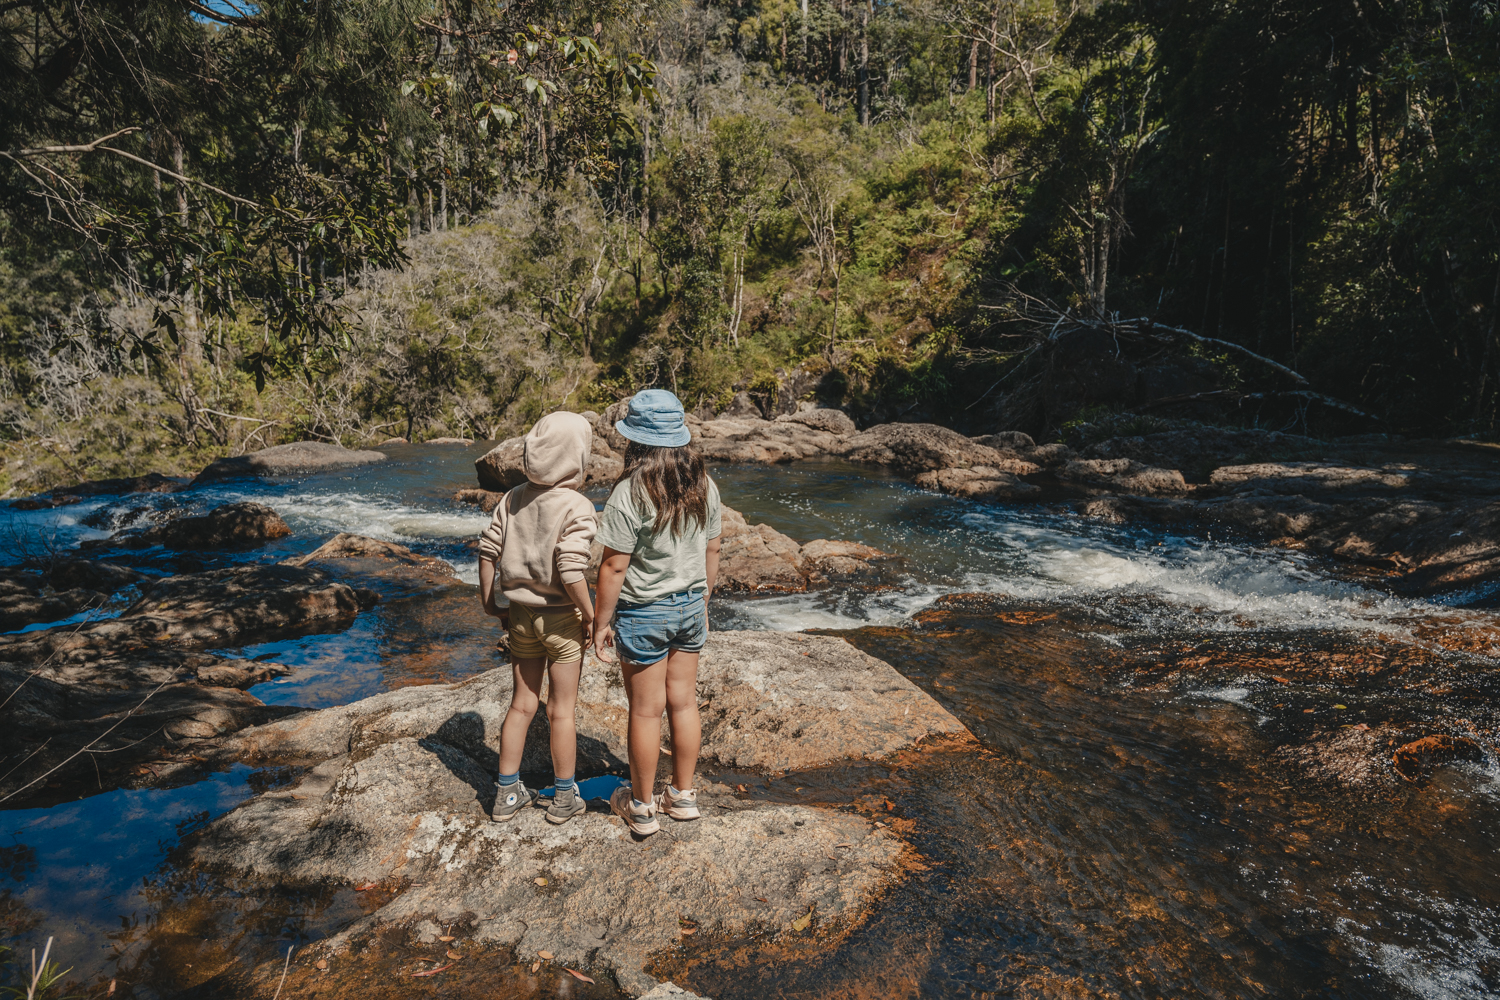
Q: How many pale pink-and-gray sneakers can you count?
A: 2